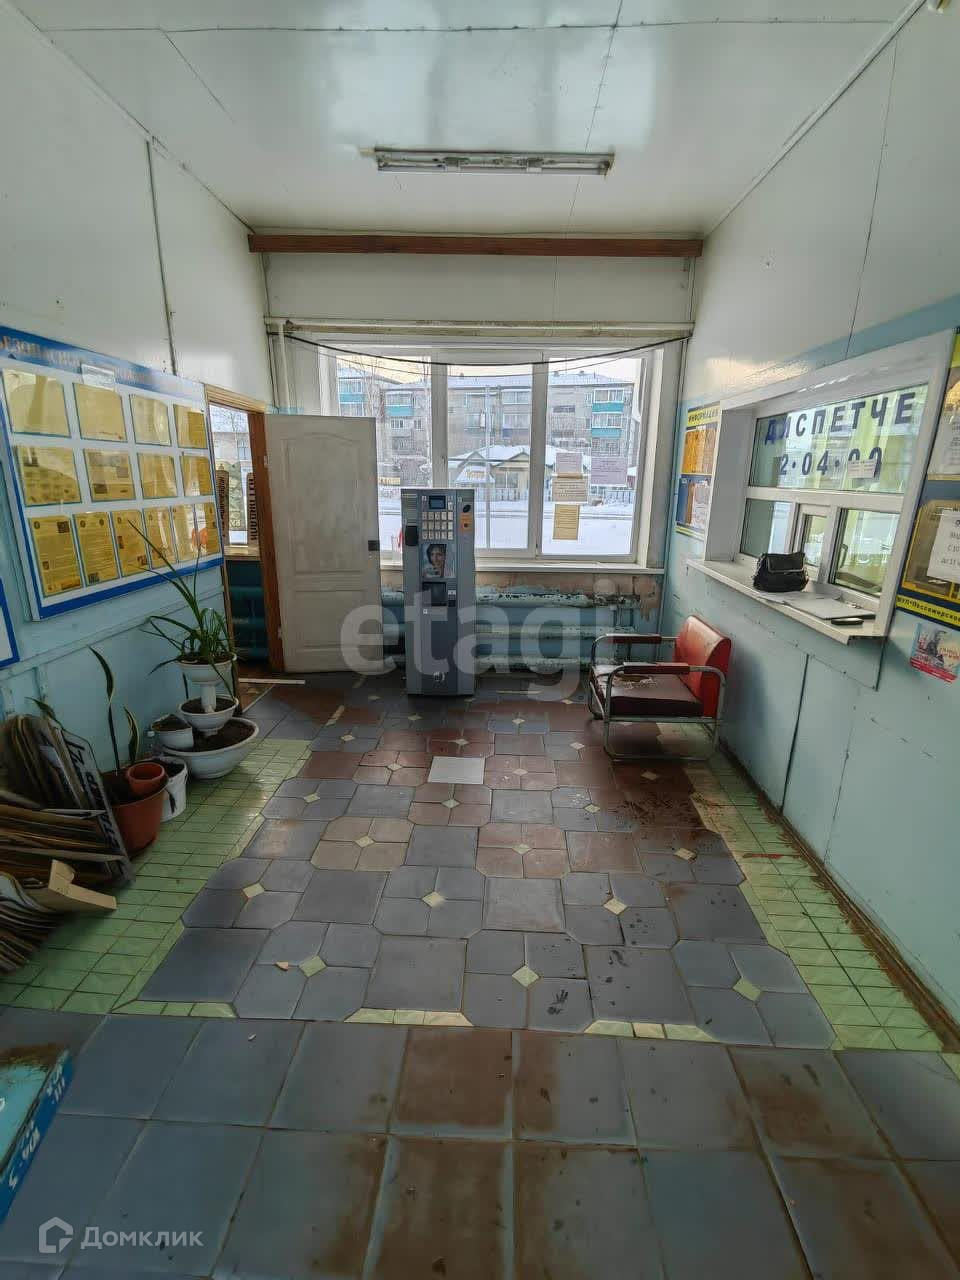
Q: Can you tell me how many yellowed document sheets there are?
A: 14